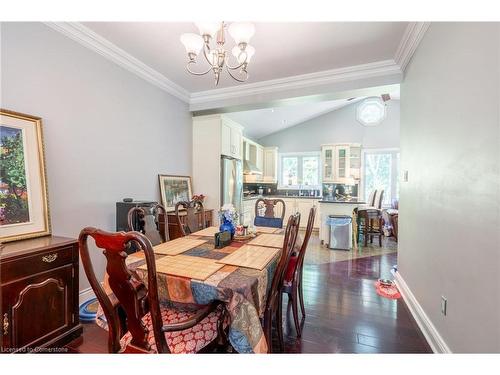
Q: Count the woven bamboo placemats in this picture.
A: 6